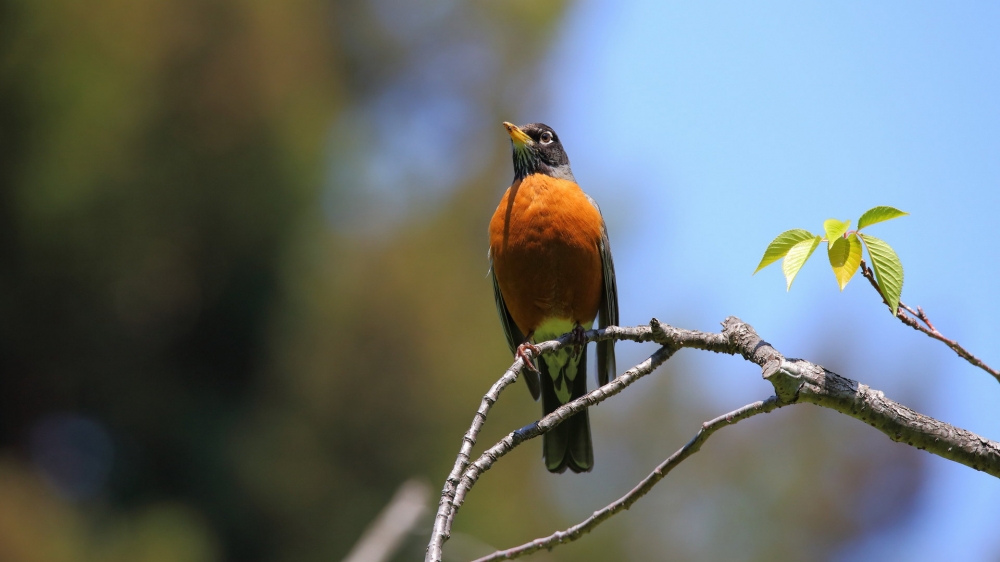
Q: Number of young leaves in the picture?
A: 6